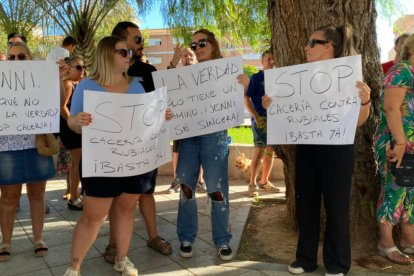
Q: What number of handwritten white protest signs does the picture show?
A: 4